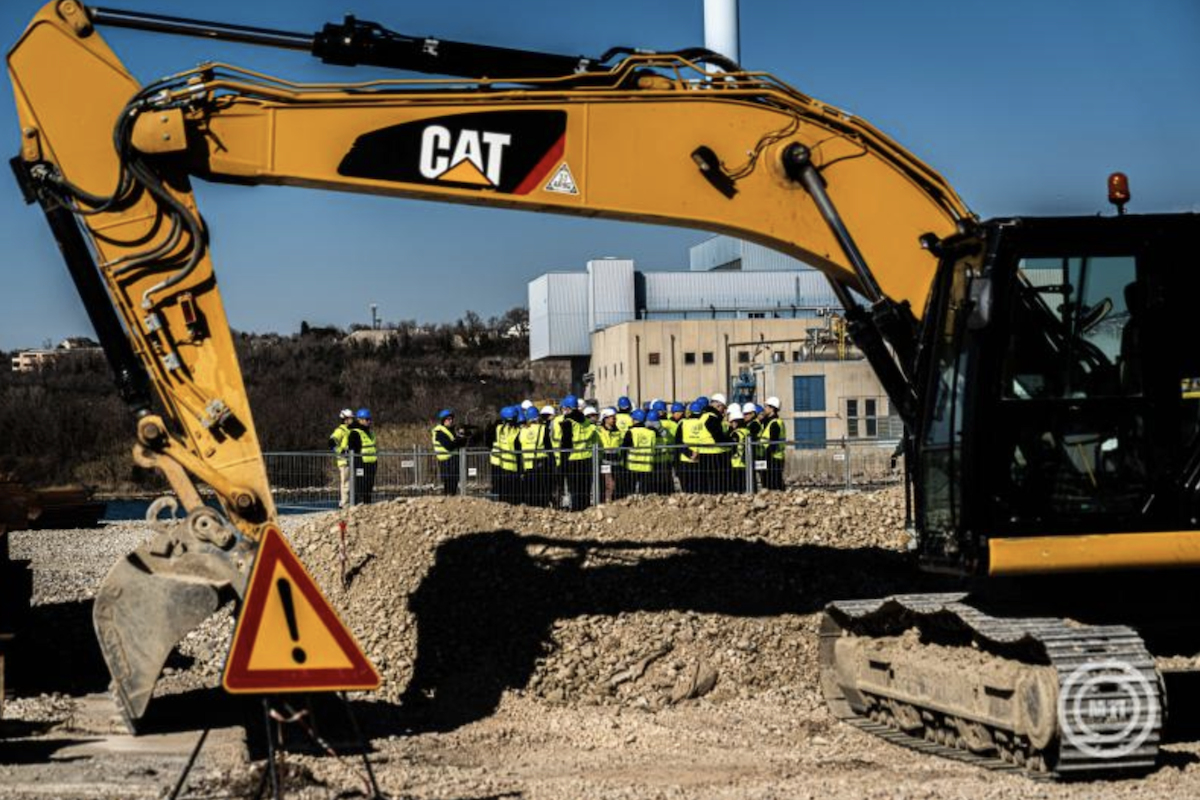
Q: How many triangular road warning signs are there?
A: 1